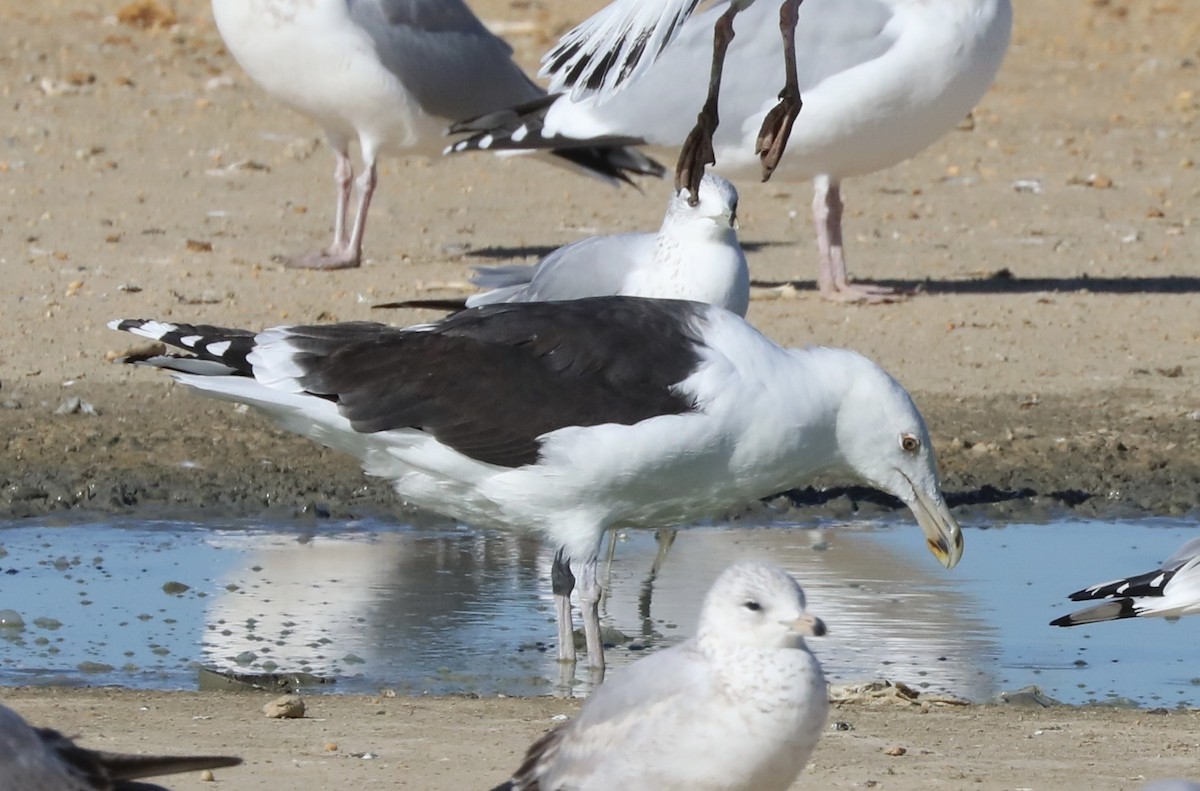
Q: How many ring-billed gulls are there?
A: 2